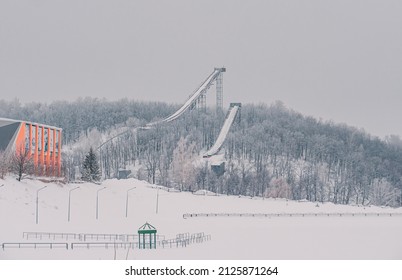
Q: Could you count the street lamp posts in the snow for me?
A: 5